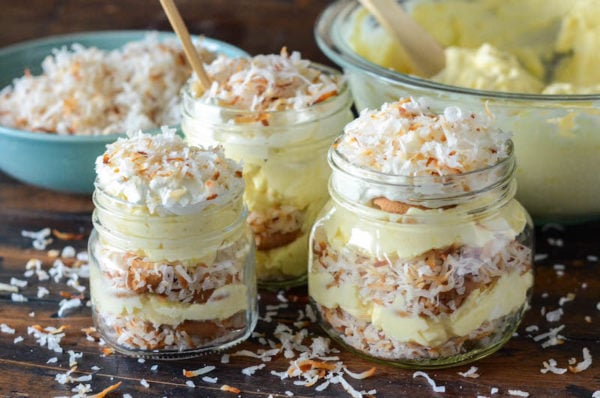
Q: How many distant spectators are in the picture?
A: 0